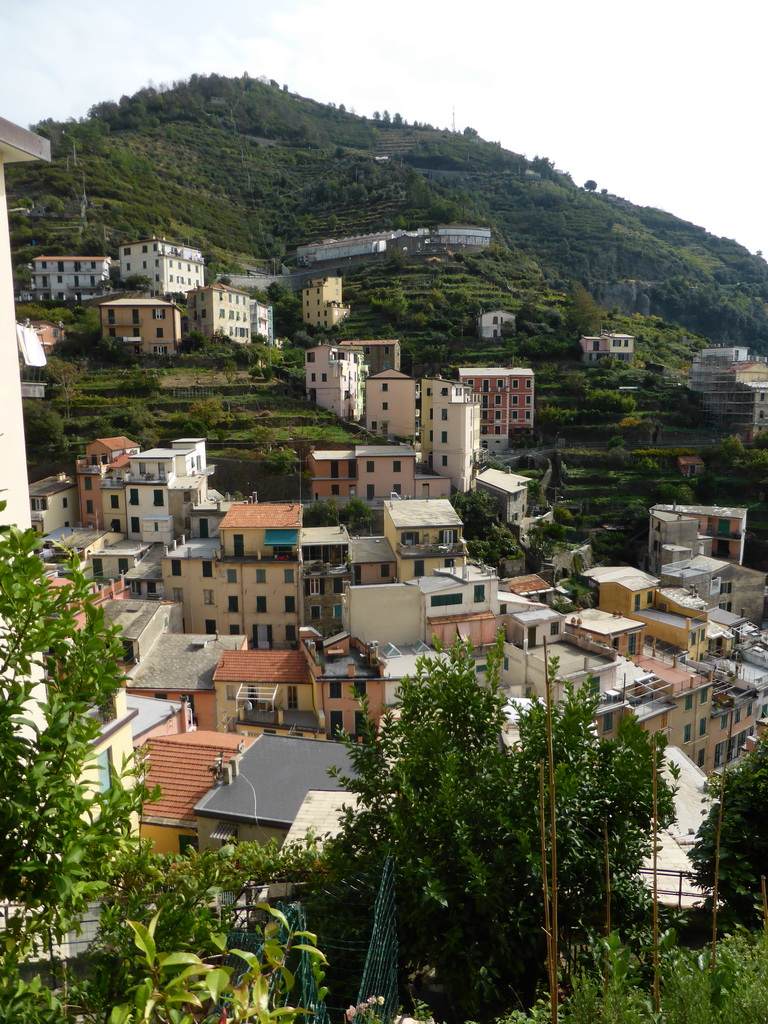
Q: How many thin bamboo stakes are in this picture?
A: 6